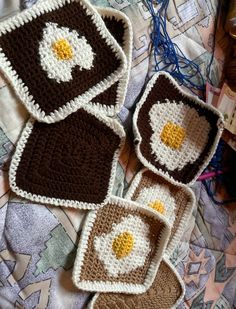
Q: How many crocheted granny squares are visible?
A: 7